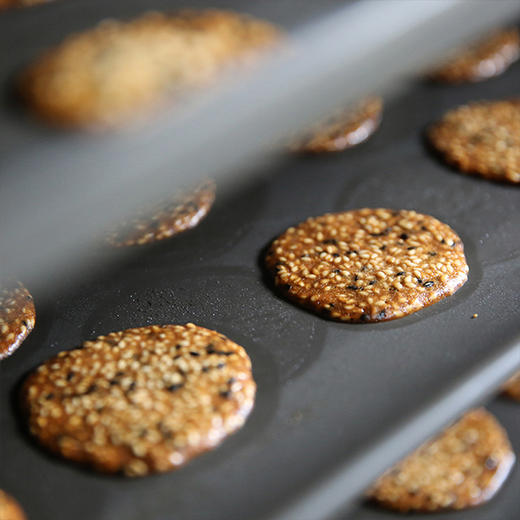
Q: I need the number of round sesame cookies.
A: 12